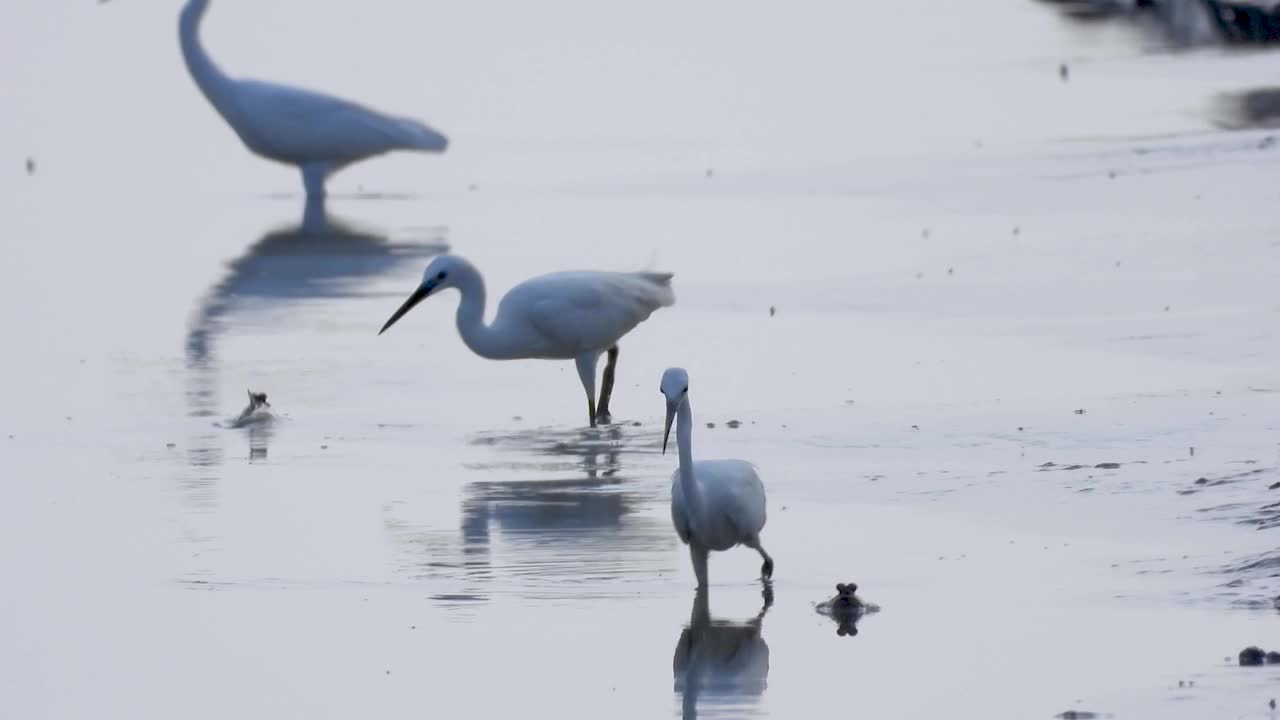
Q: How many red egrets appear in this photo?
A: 0